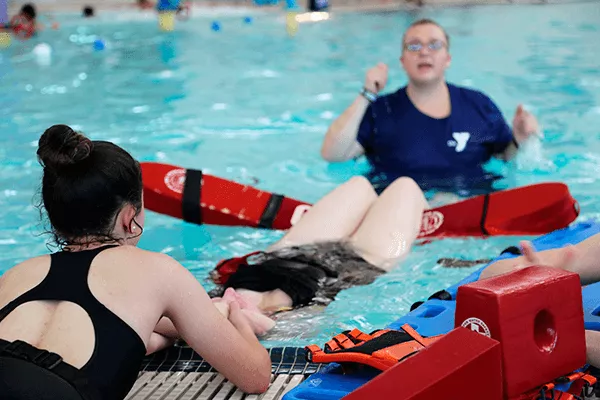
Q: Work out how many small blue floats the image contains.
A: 3